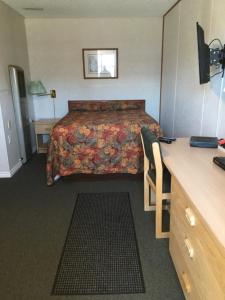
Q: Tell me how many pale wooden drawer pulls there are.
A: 3